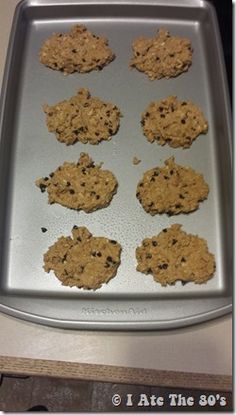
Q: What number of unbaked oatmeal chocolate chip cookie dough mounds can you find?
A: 8